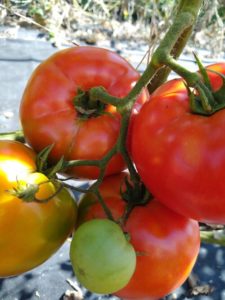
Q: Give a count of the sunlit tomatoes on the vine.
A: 5